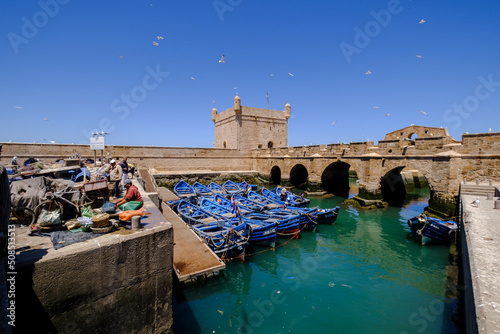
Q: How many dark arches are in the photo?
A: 4